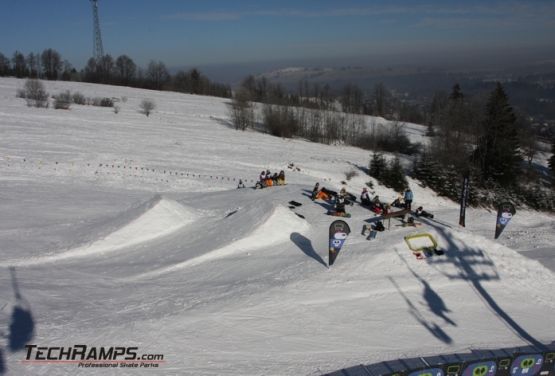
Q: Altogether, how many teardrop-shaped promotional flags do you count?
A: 2